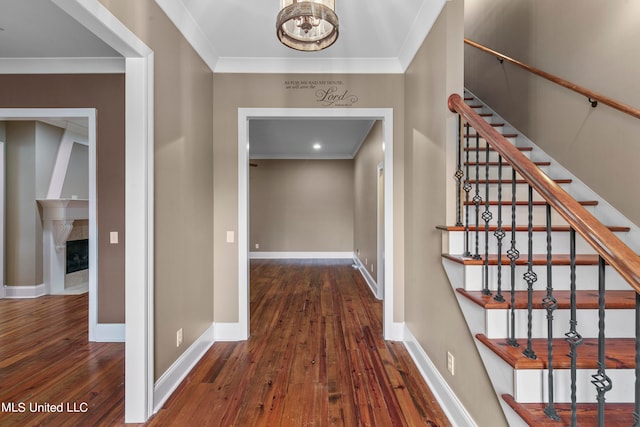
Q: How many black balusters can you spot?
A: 11